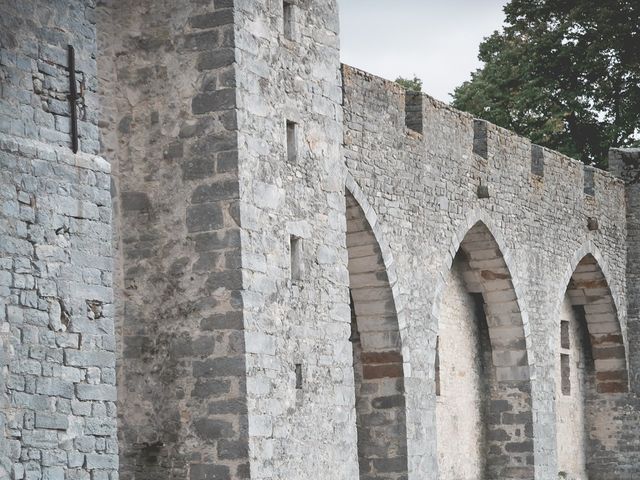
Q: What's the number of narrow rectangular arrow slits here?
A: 4